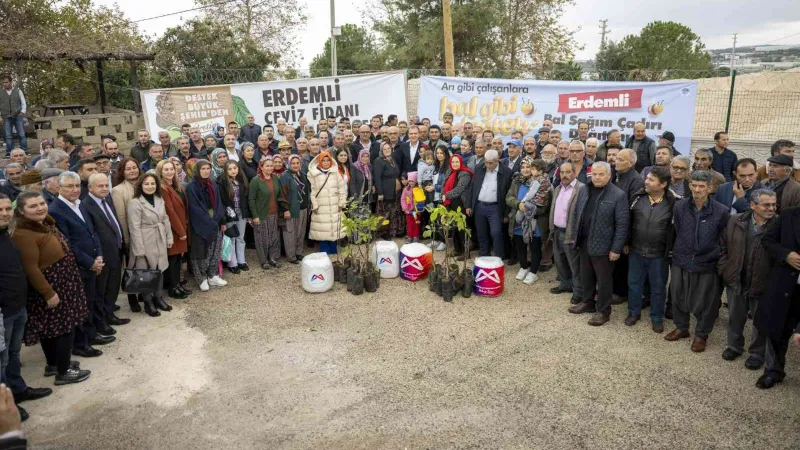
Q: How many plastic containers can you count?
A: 4